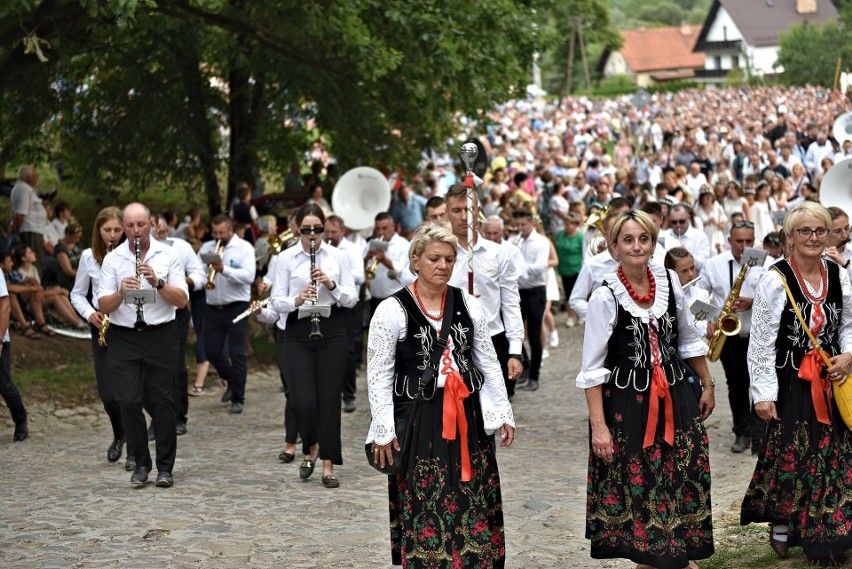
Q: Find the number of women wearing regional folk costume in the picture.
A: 3